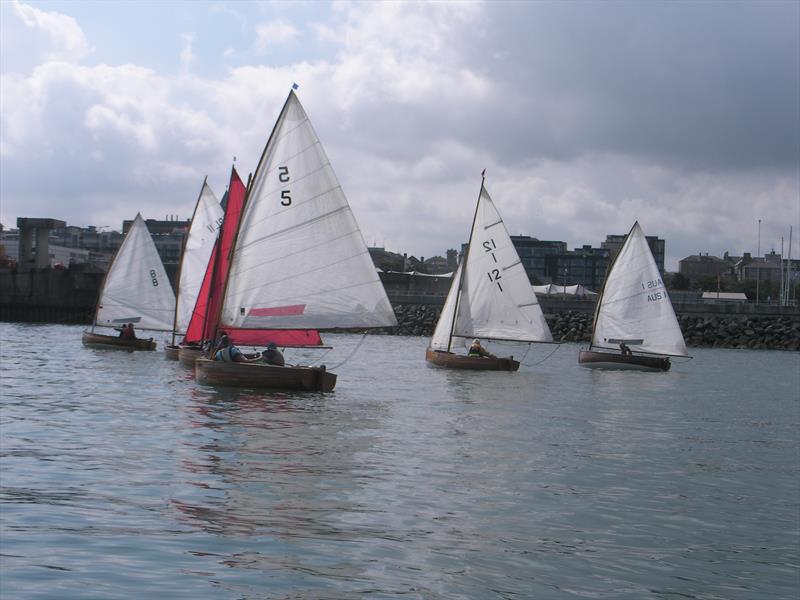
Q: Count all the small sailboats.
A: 6